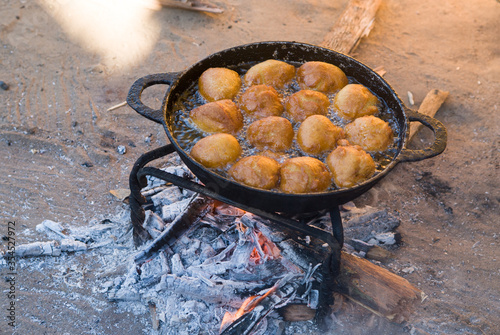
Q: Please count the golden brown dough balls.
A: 14